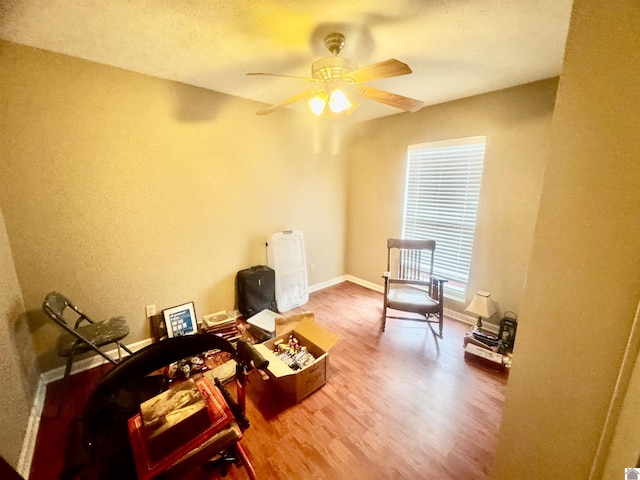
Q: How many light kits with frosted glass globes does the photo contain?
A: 1